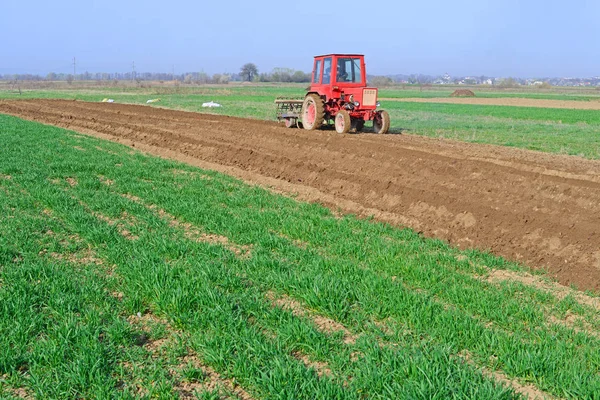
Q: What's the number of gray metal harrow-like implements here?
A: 1